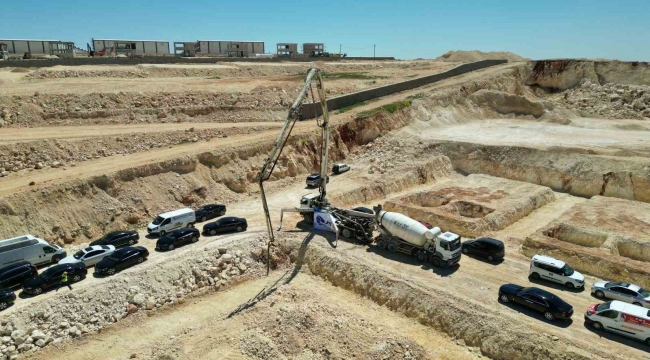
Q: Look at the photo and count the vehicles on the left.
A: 11